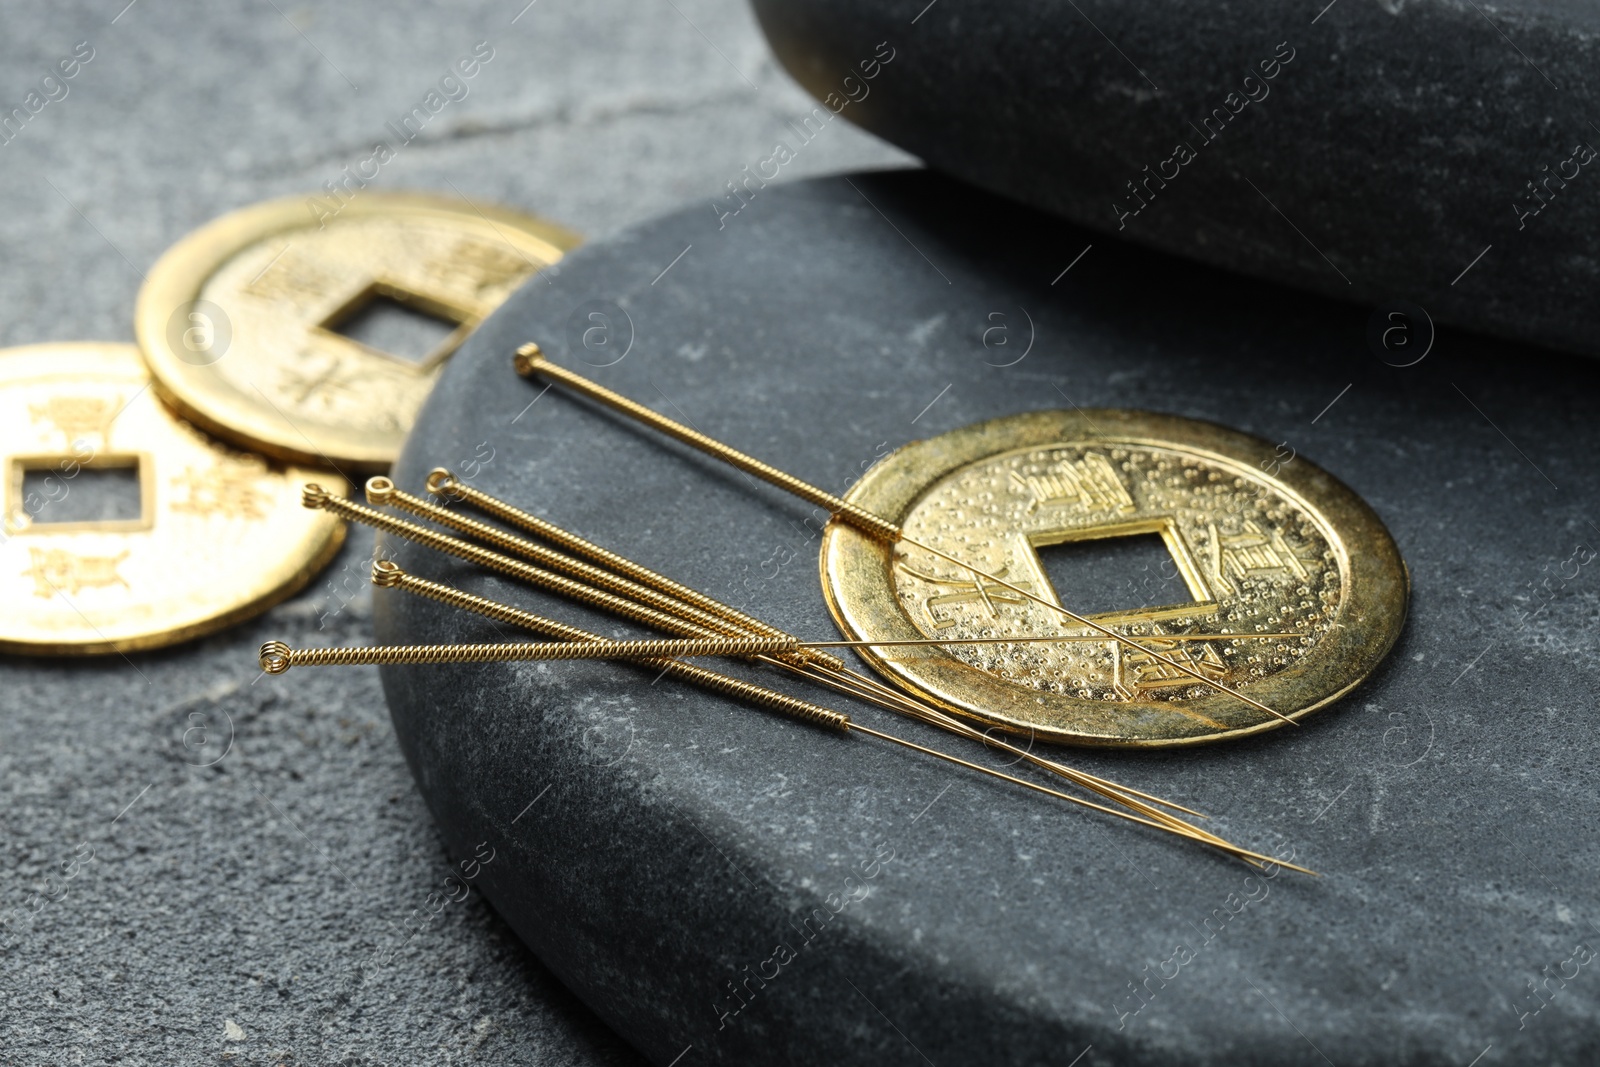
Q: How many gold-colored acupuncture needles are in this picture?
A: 6